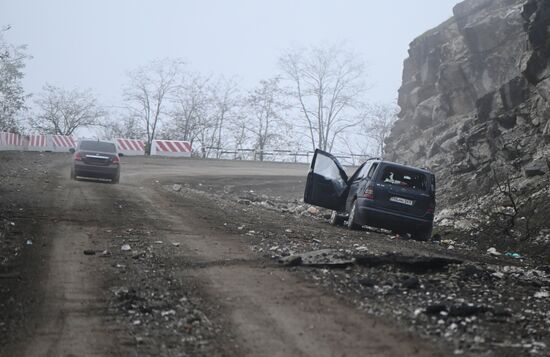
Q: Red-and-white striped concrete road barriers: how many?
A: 5